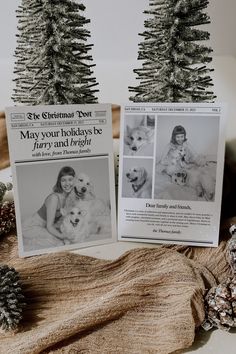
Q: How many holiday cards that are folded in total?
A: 0